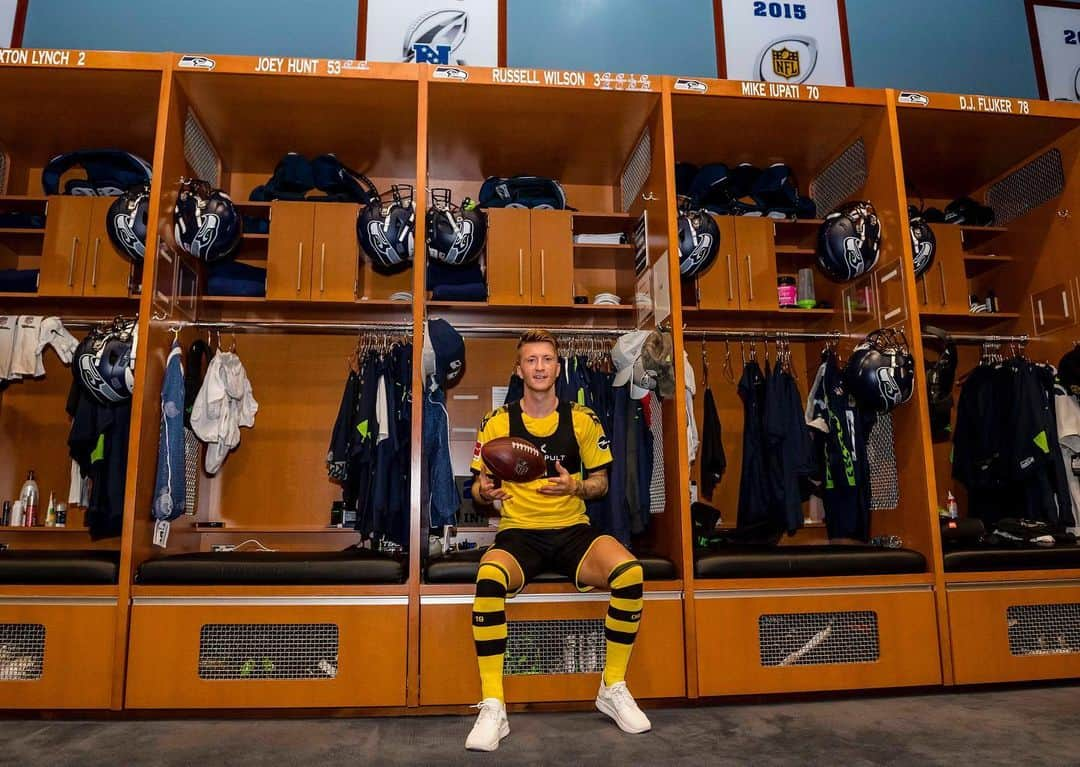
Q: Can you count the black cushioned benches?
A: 5